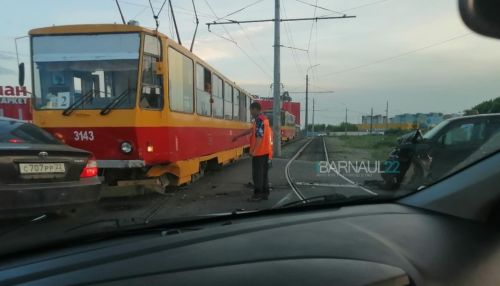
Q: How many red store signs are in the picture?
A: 1